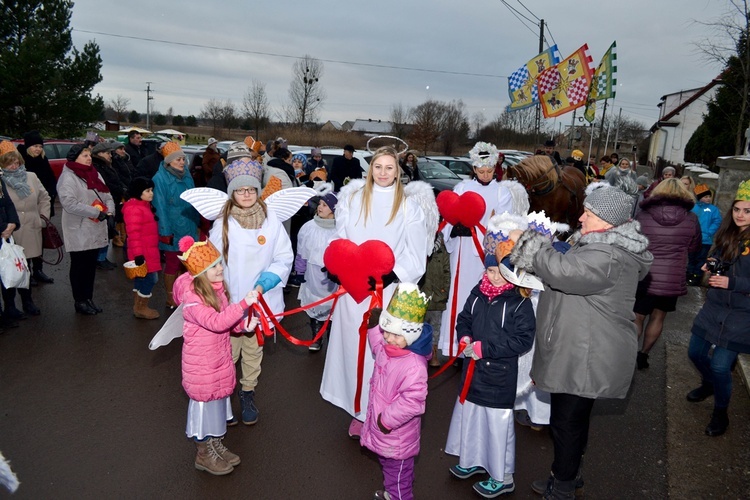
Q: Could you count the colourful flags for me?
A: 3